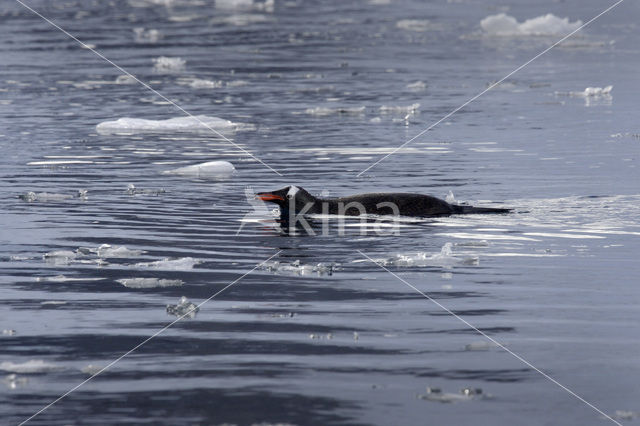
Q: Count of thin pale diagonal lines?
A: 4